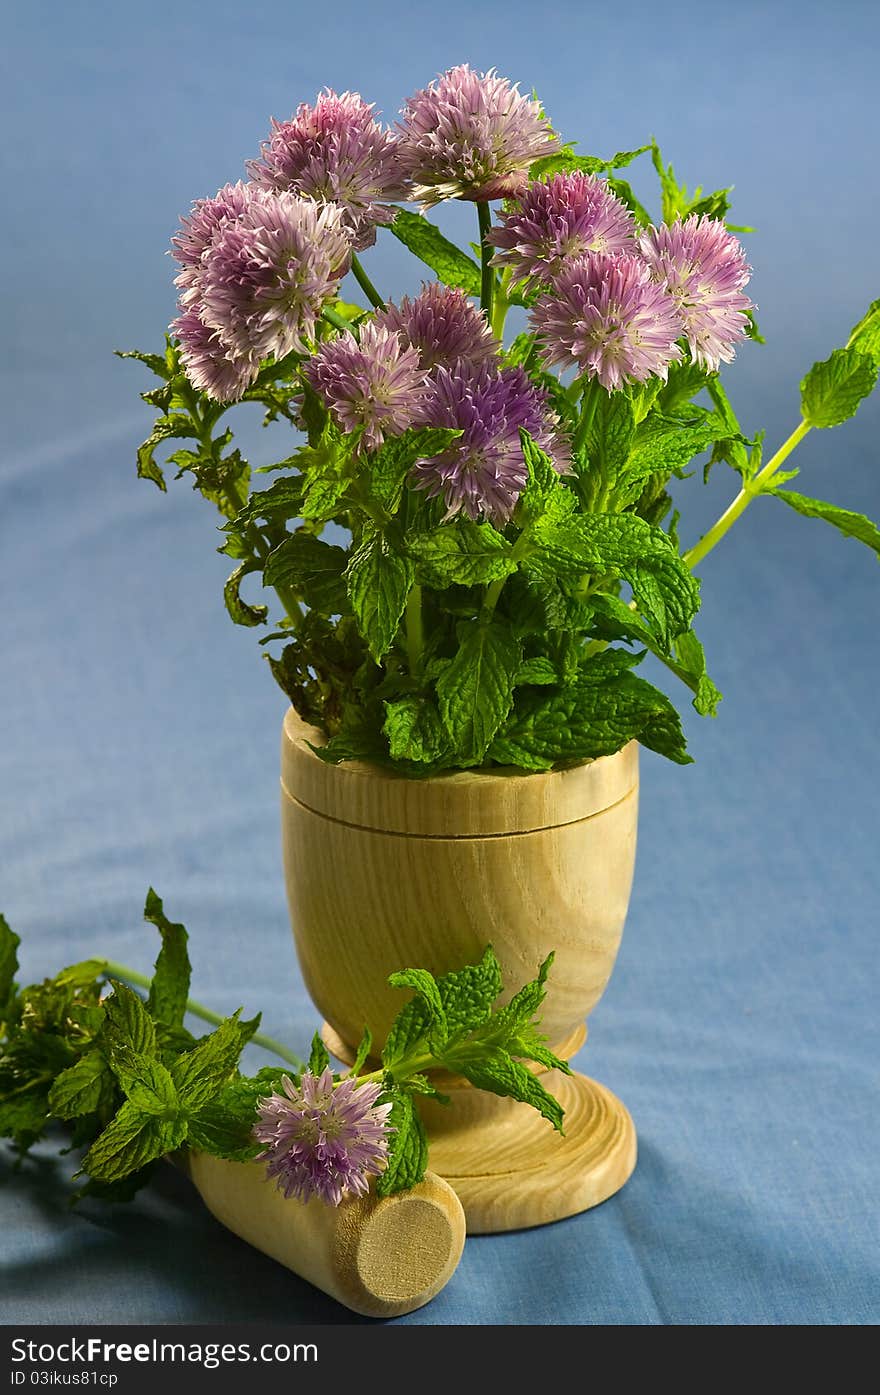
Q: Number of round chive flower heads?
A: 12